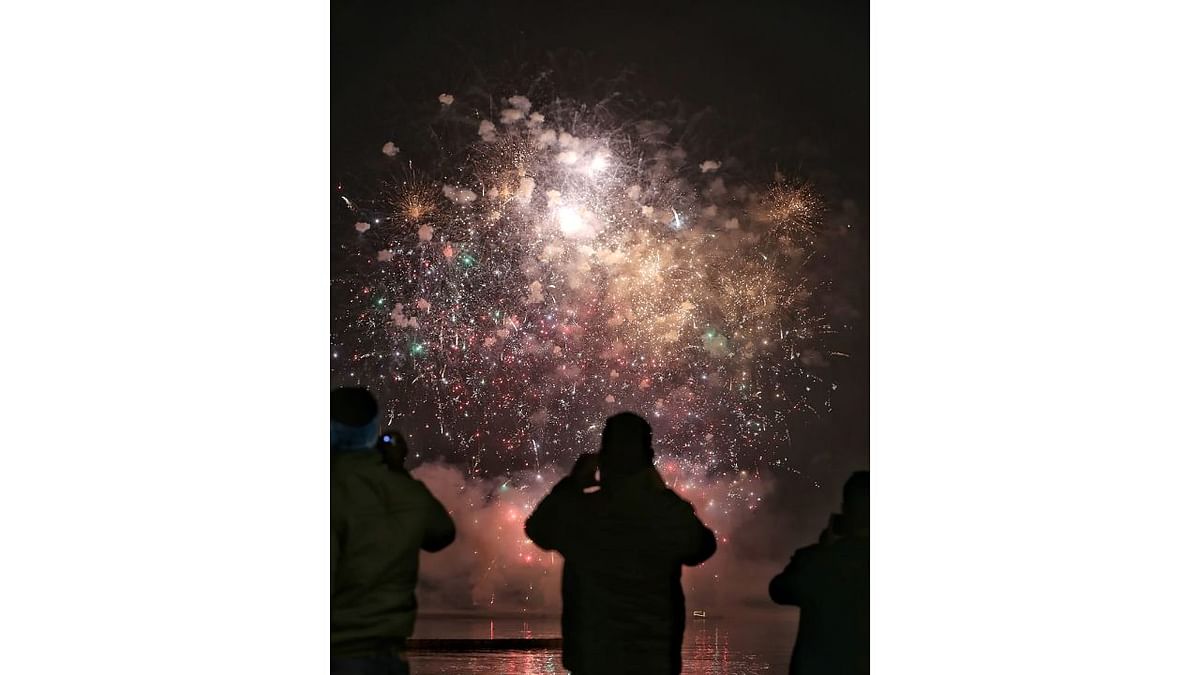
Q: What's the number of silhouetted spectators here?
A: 3